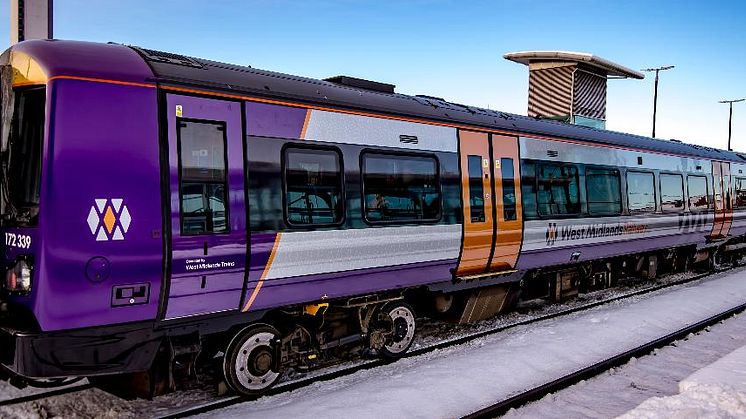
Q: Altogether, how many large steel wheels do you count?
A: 2